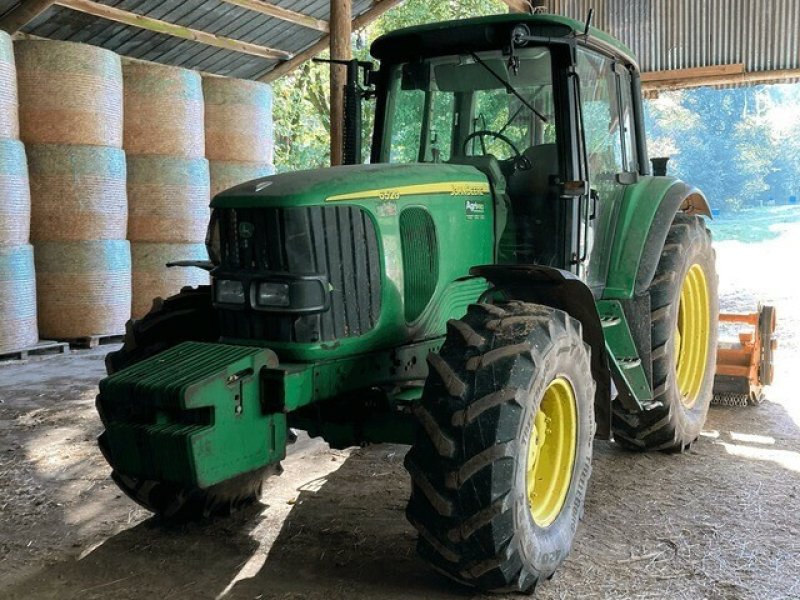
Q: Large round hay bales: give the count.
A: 11